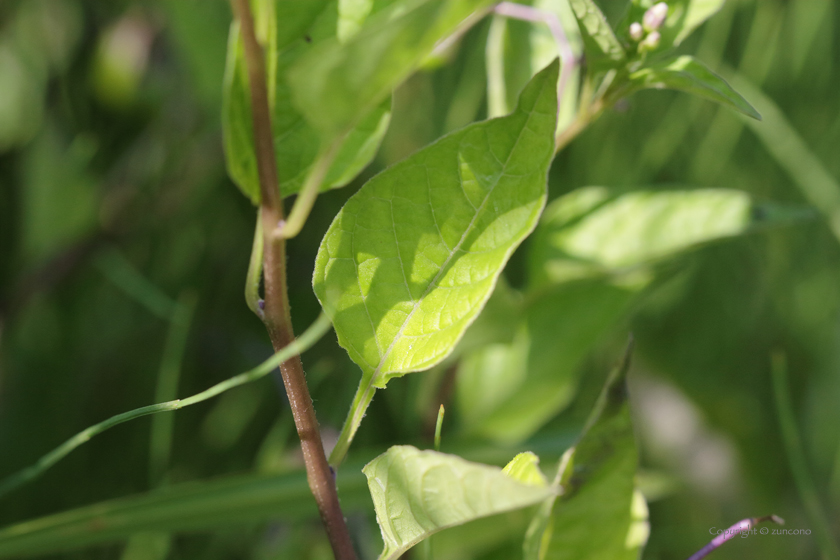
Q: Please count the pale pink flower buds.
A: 3